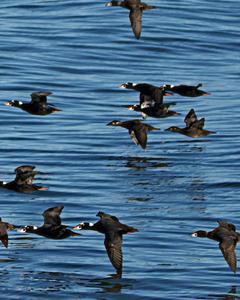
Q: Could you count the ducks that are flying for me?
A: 12